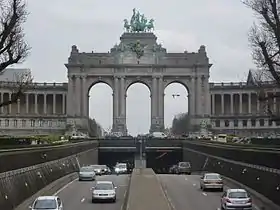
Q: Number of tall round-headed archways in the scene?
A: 3